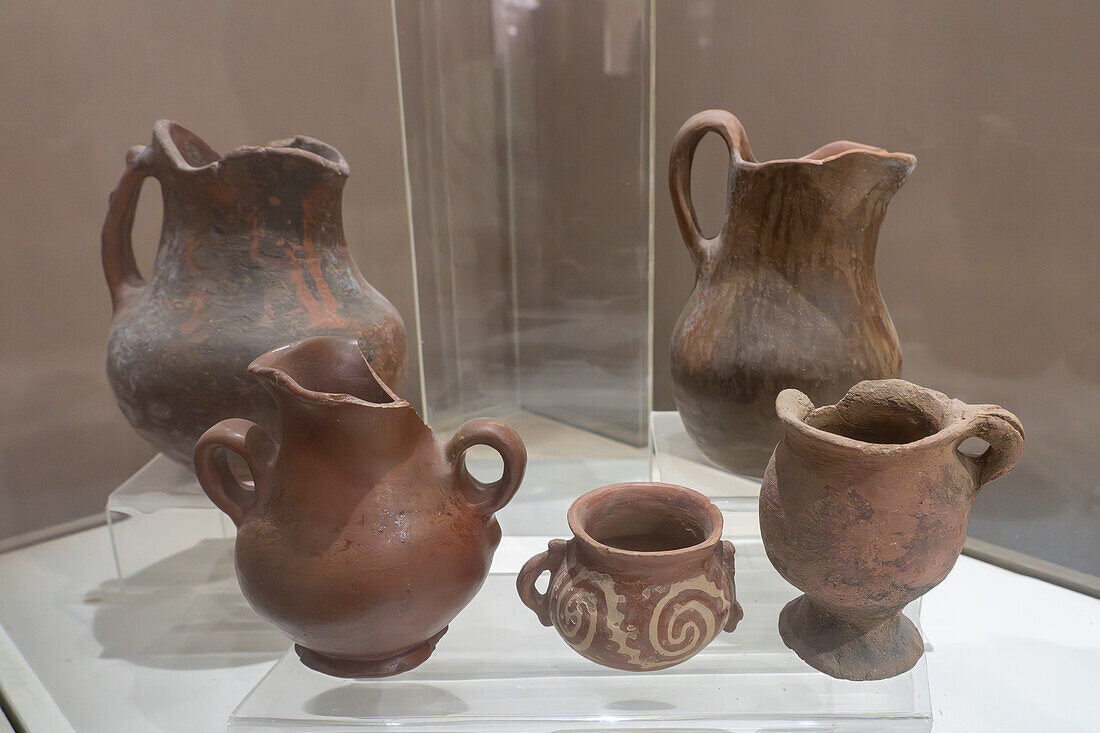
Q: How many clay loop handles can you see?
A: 6